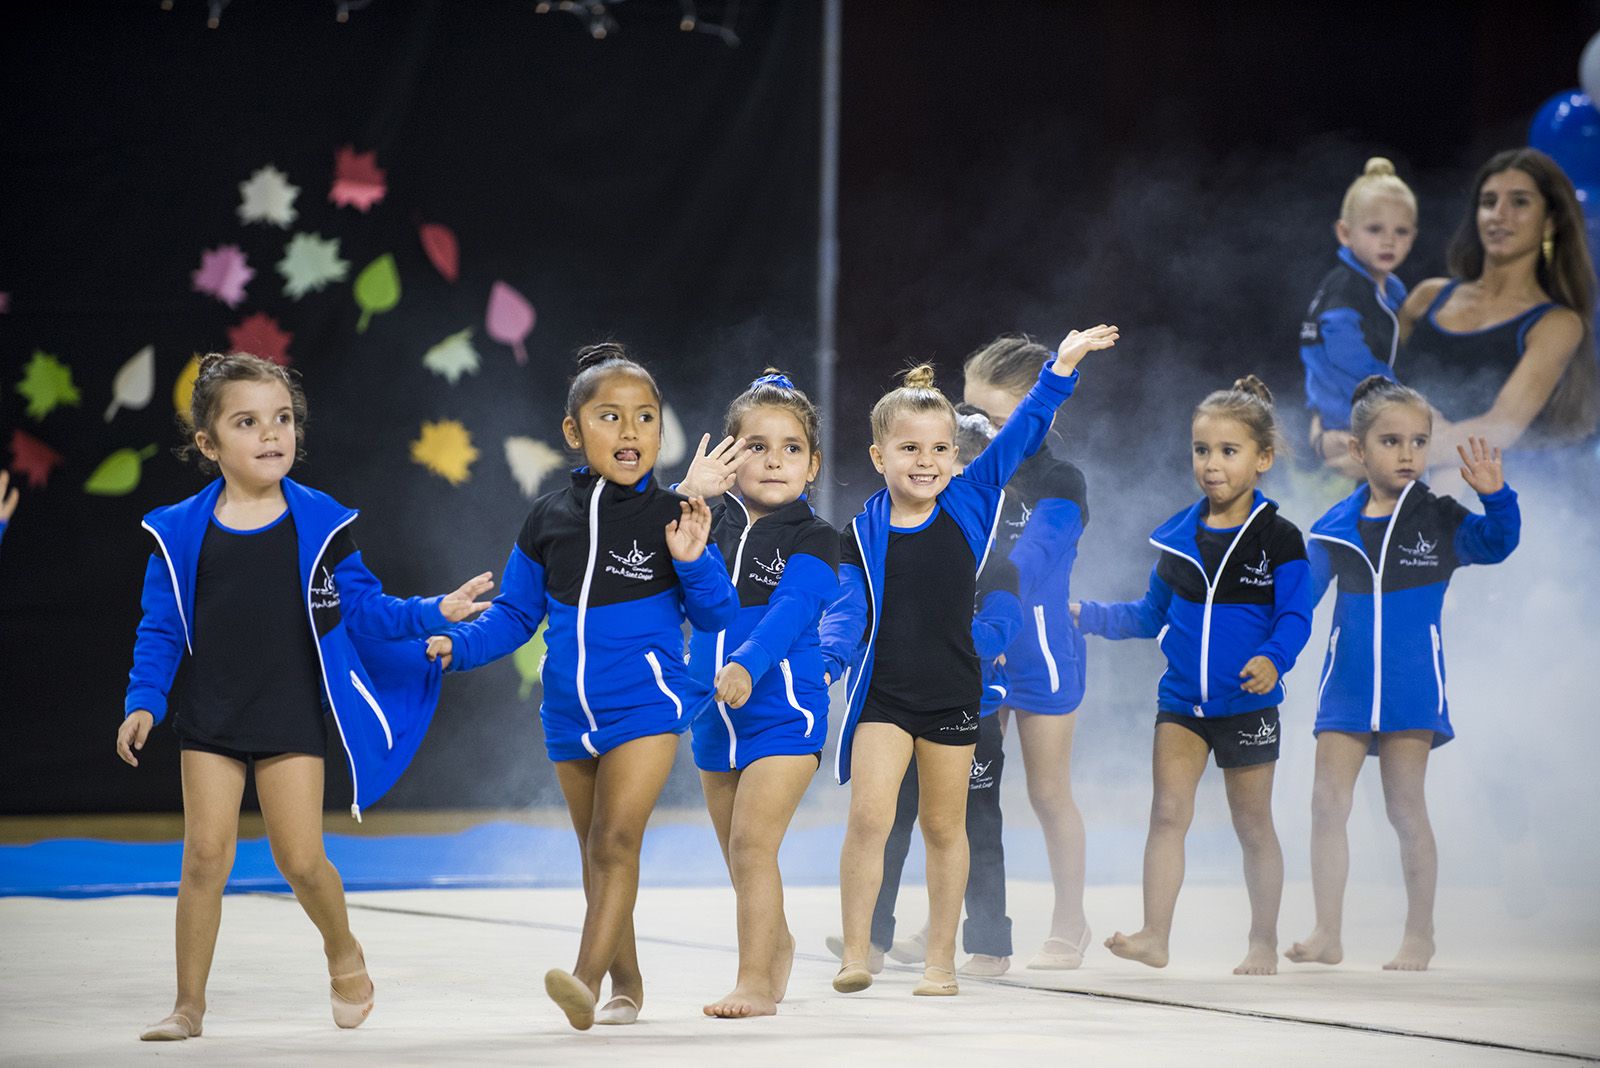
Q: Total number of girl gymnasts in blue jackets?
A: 9